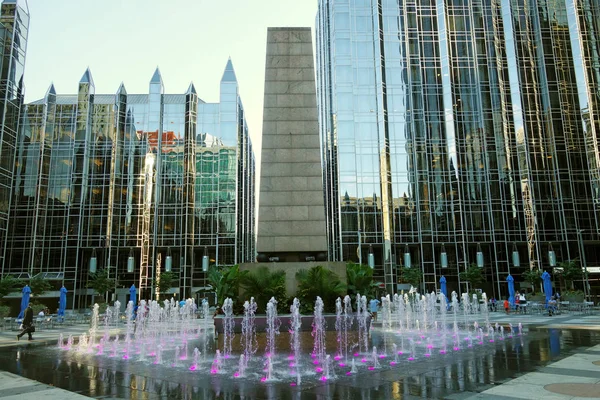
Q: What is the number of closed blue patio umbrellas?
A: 6